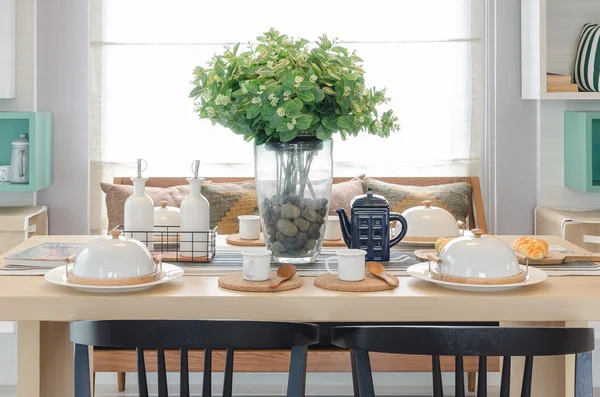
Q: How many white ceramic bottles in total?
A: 2